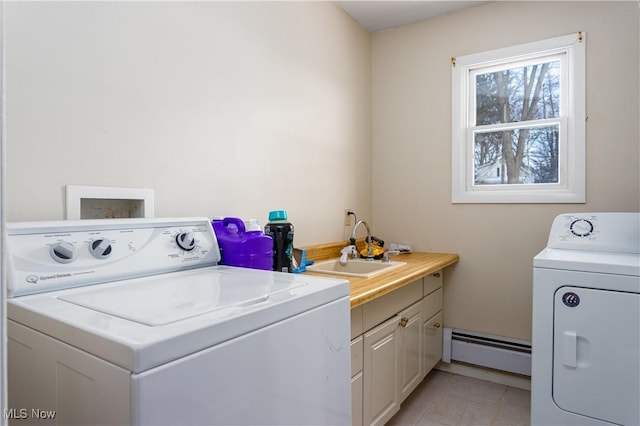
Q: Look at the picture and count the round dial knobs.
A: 4